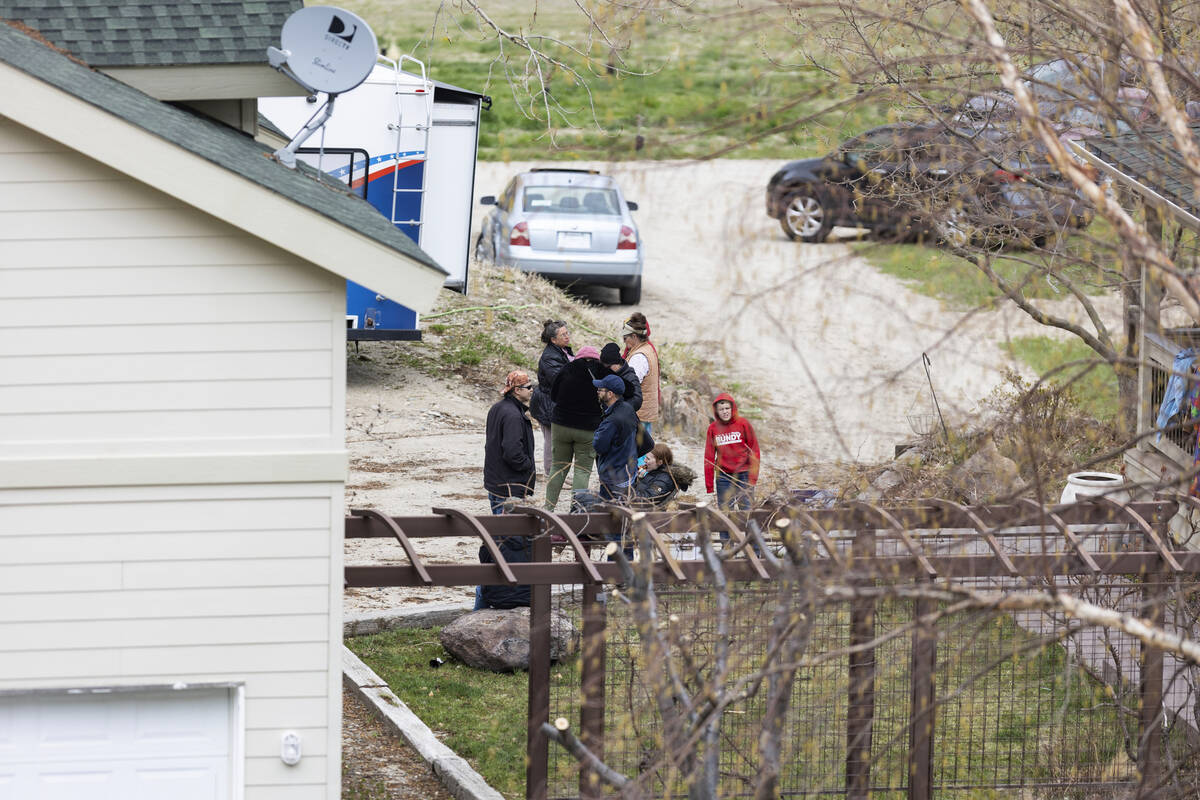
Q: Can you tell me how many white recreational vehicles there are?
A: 1